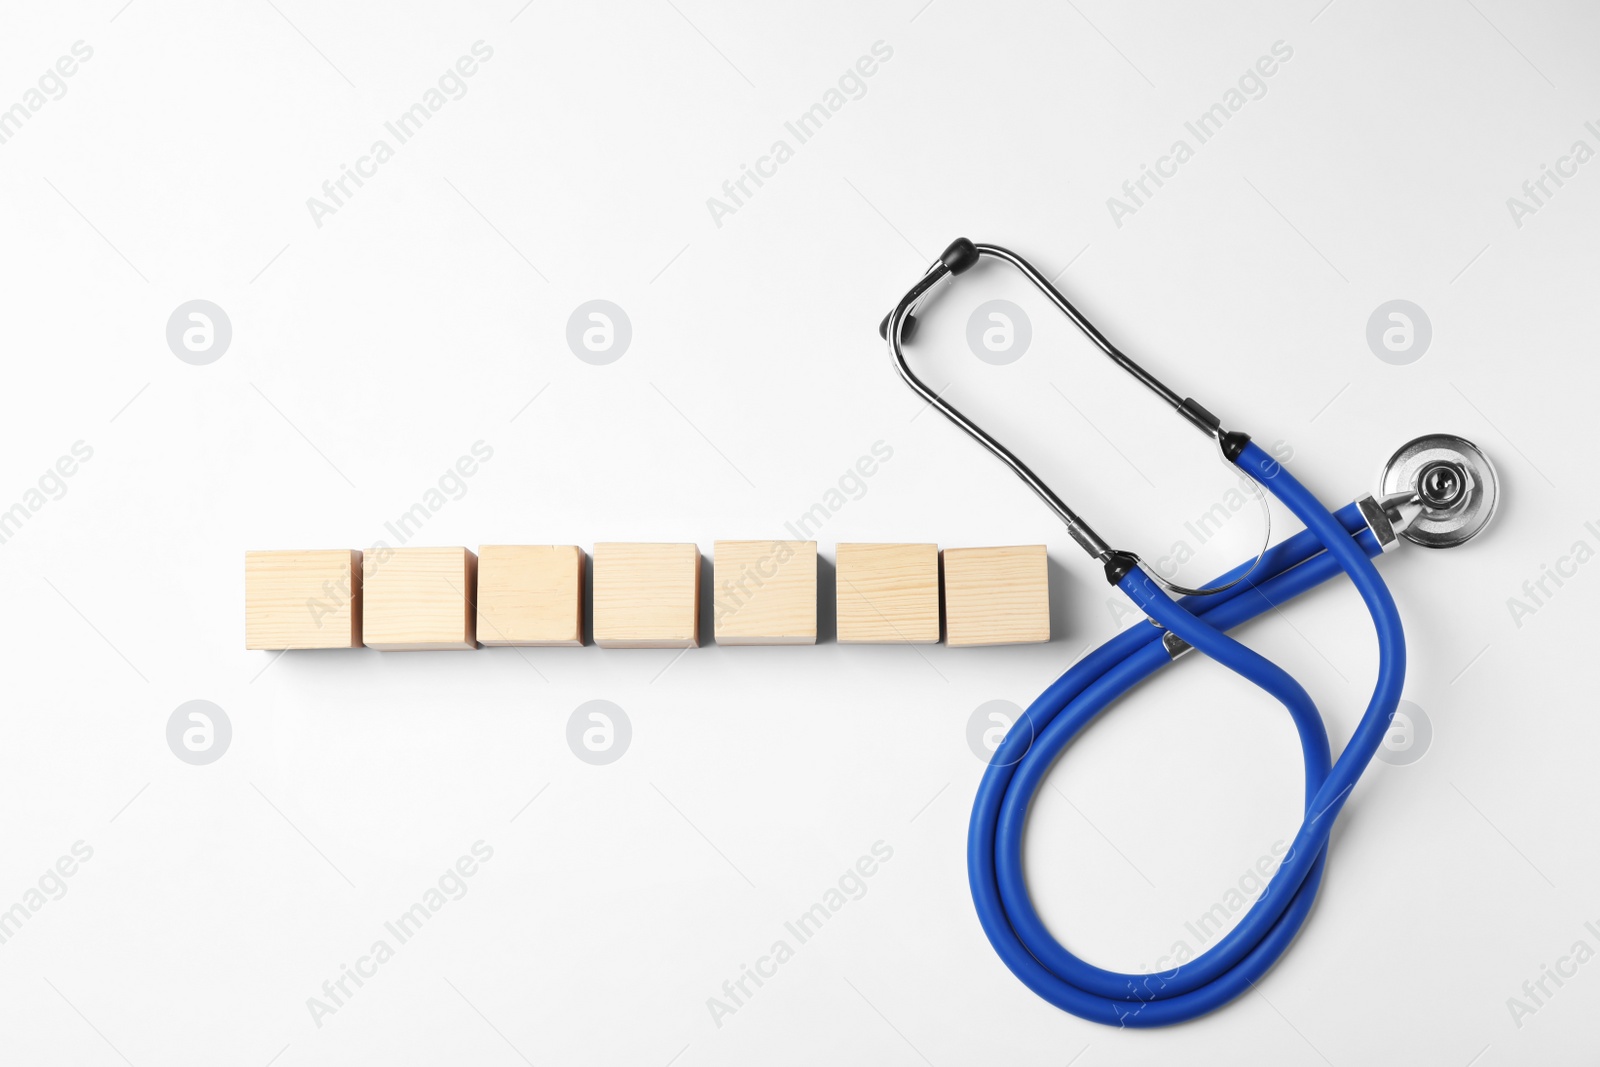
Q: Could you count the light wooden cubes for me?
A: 7